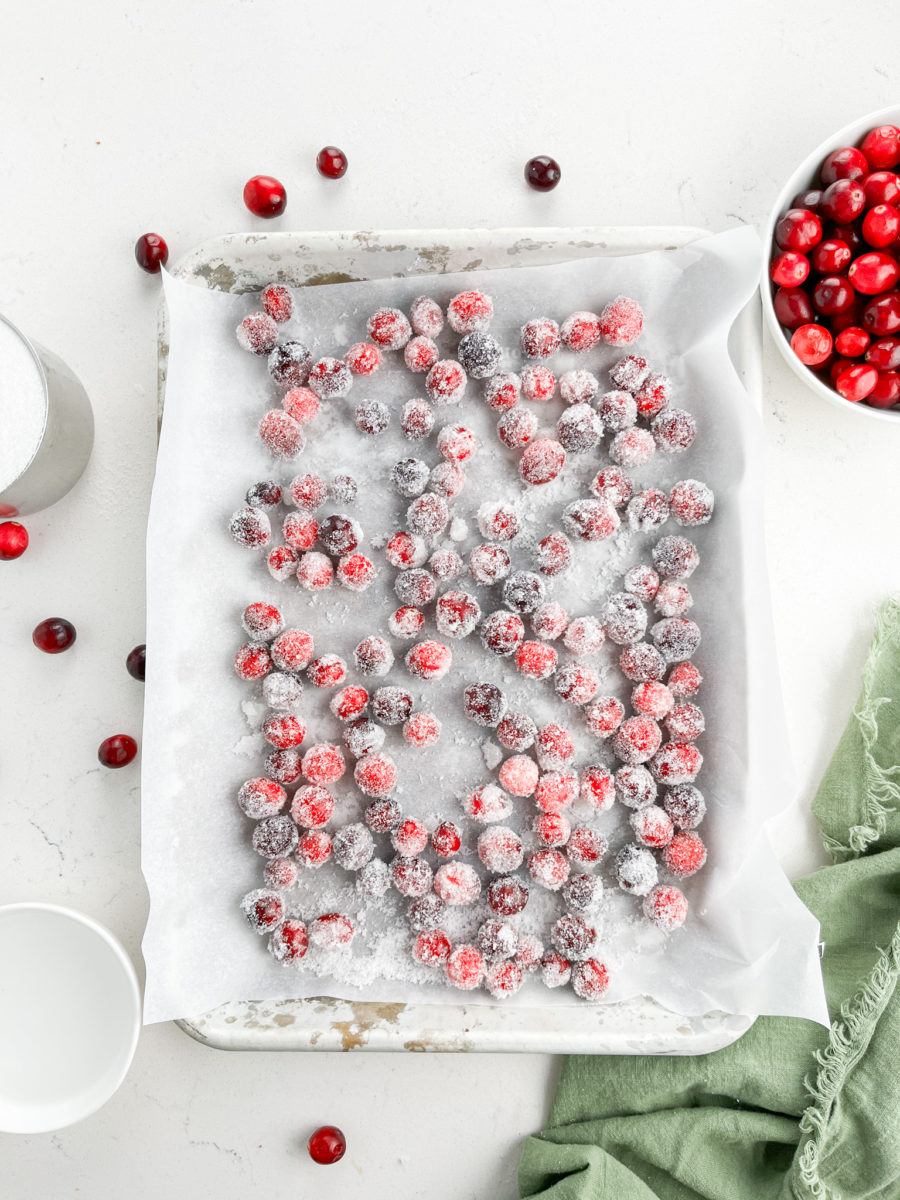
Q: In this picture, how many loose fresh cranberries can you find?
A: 9